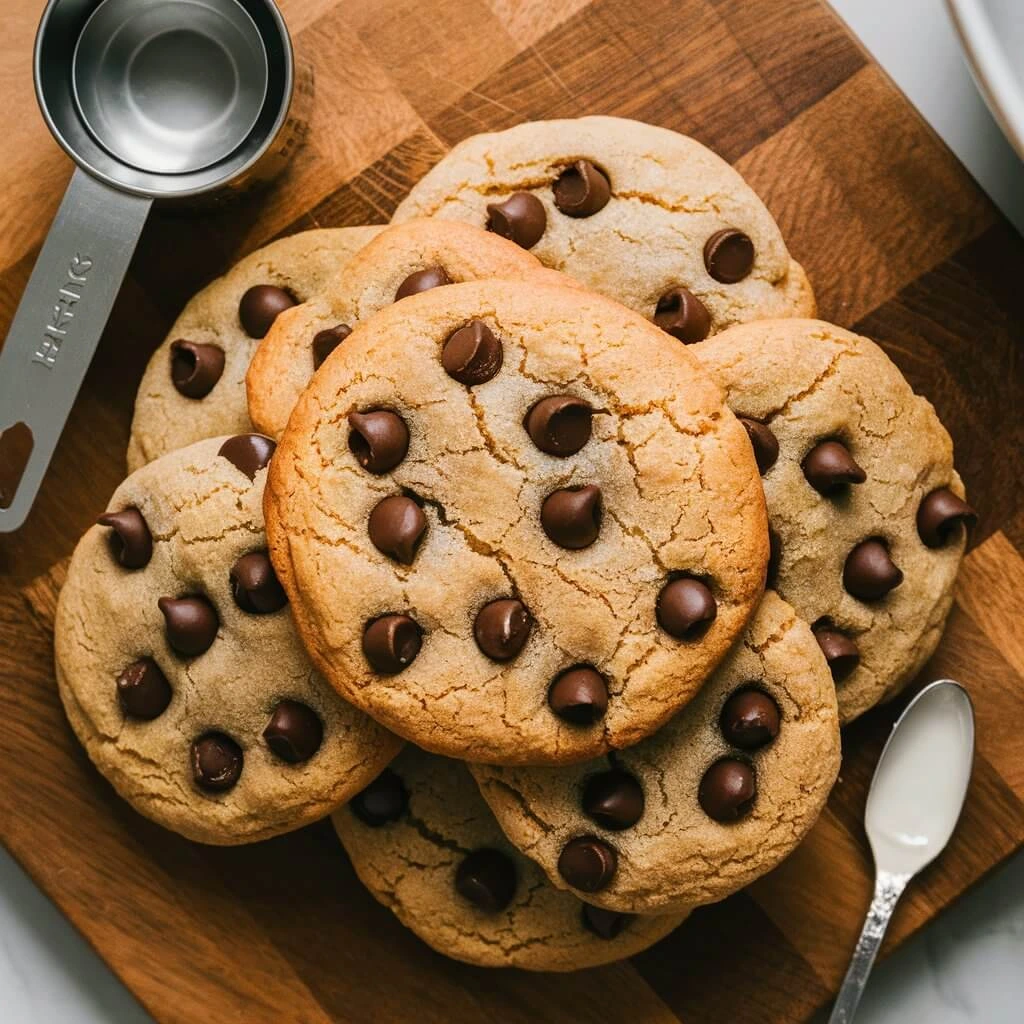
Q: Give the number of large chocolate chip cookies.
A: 8